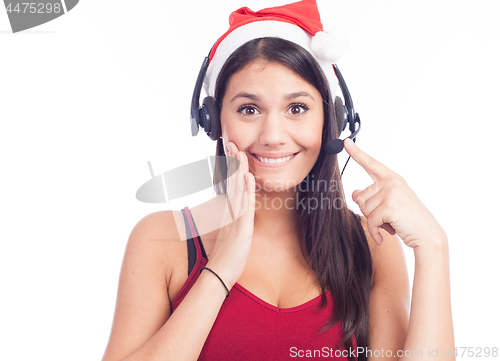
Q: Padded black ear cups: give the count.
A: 2